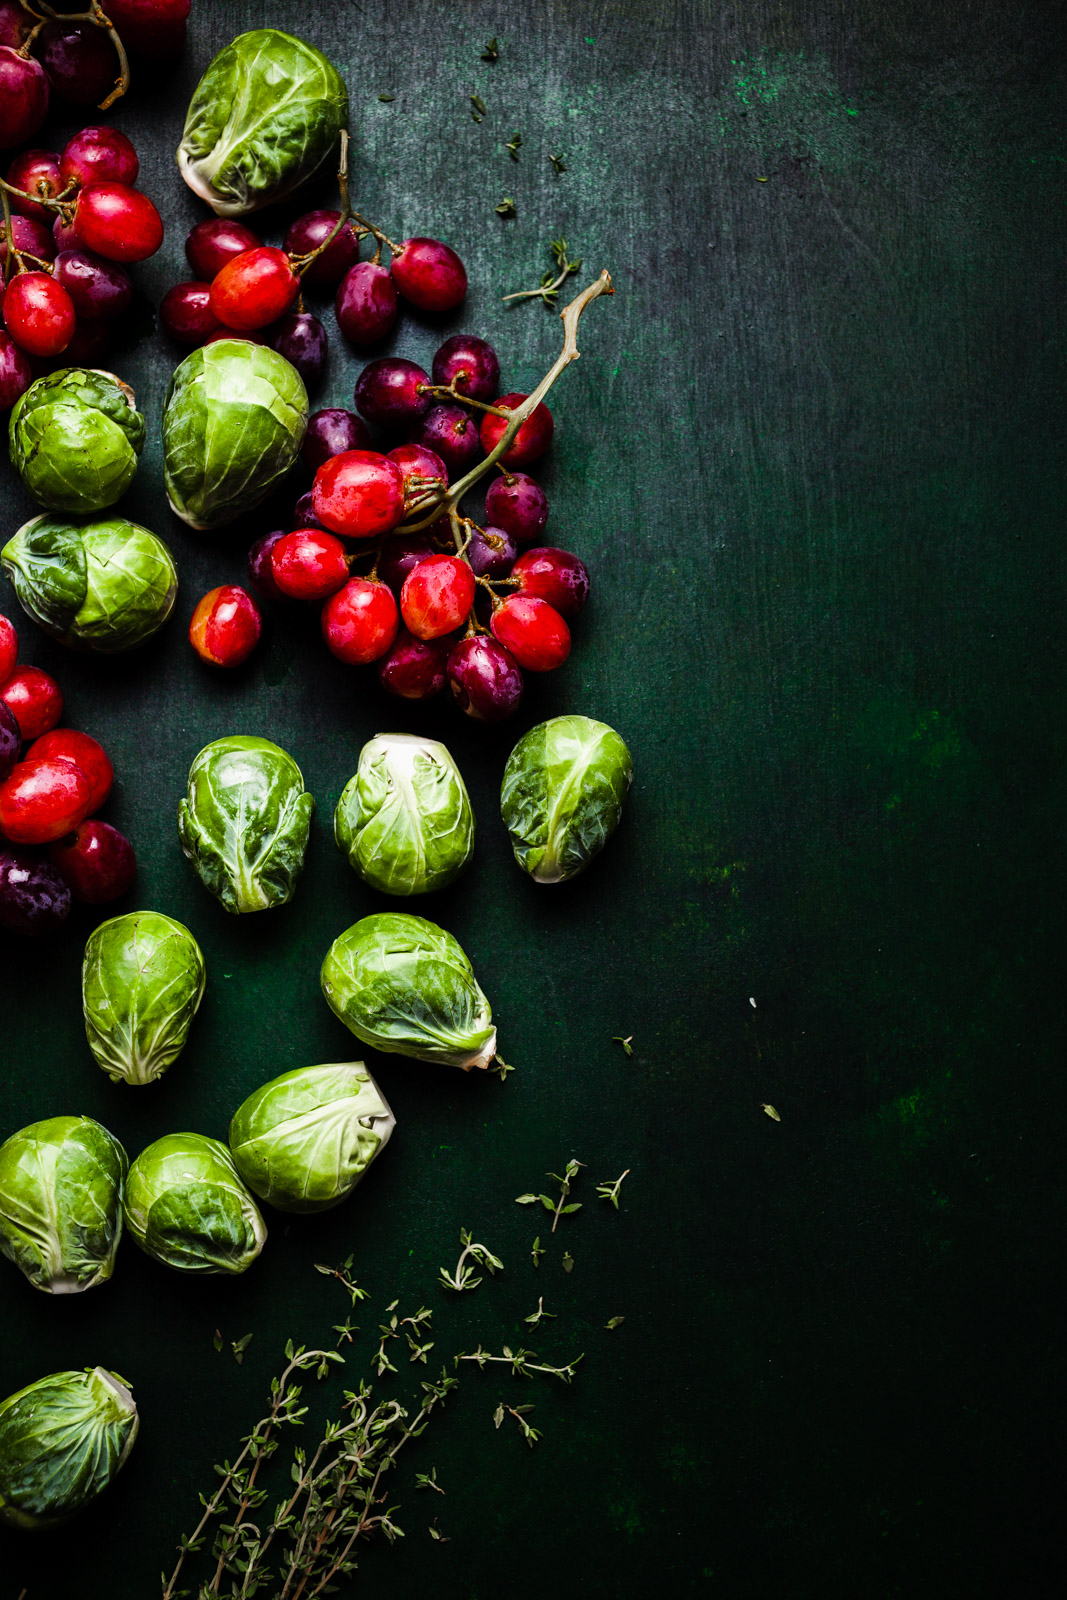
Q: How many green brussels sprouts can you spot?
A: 13